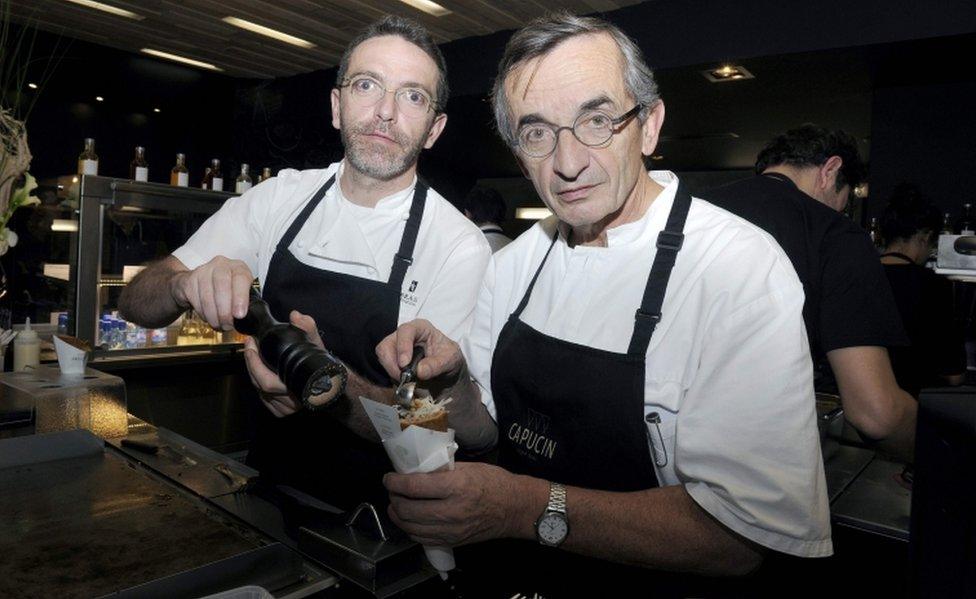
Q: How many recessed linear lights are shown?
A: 4